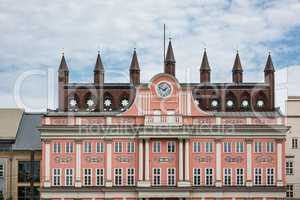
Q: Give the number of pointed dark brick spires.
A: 7